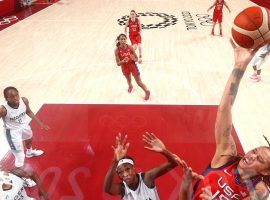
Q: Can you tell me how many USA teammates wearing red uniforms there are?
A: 4